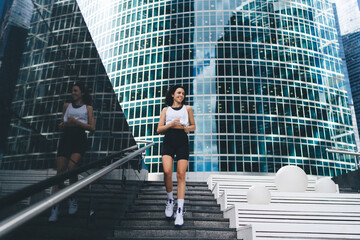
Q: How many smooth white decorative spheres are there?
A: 3